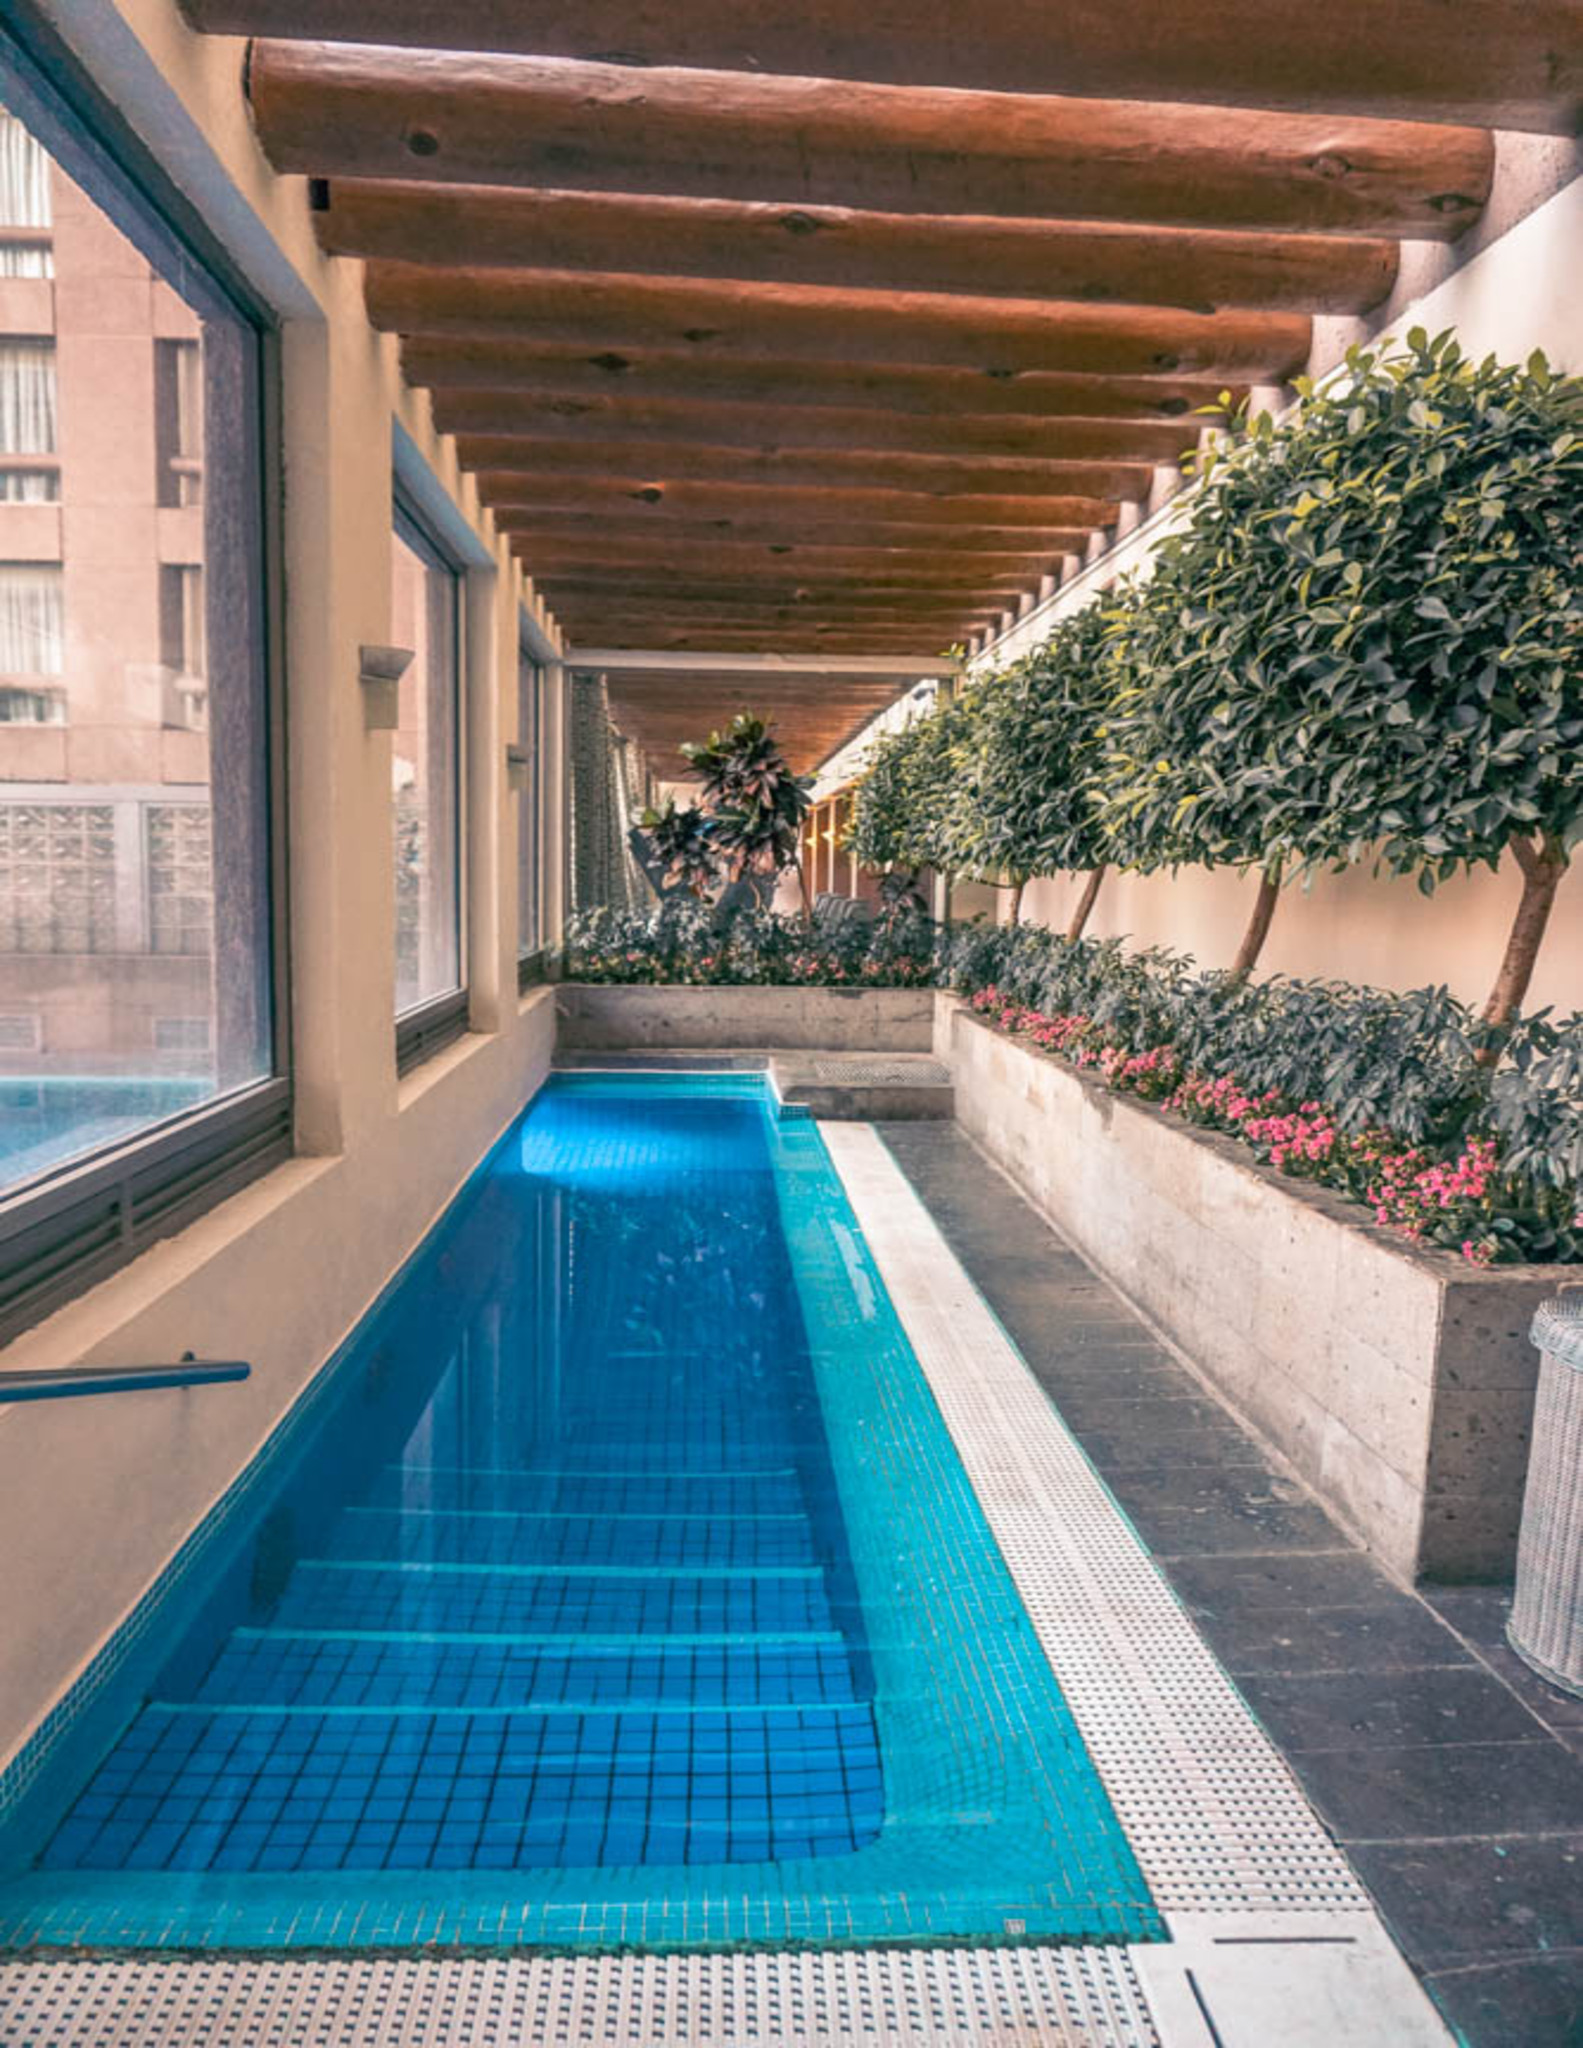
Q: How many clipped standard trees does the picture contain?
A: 4